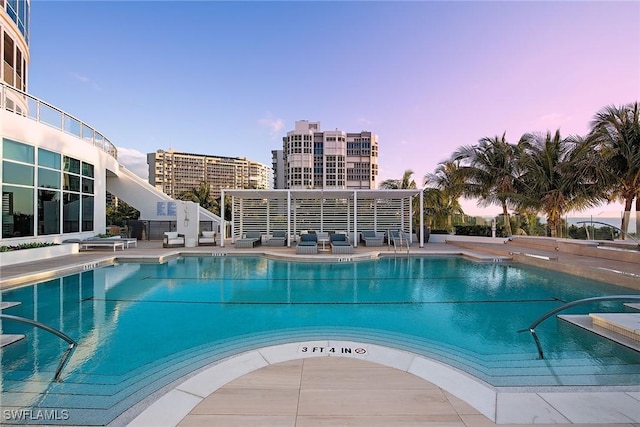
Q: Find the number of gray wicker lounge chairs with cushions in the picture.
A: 6